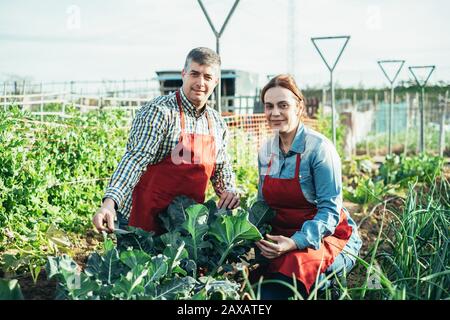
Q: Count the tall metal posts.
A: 4